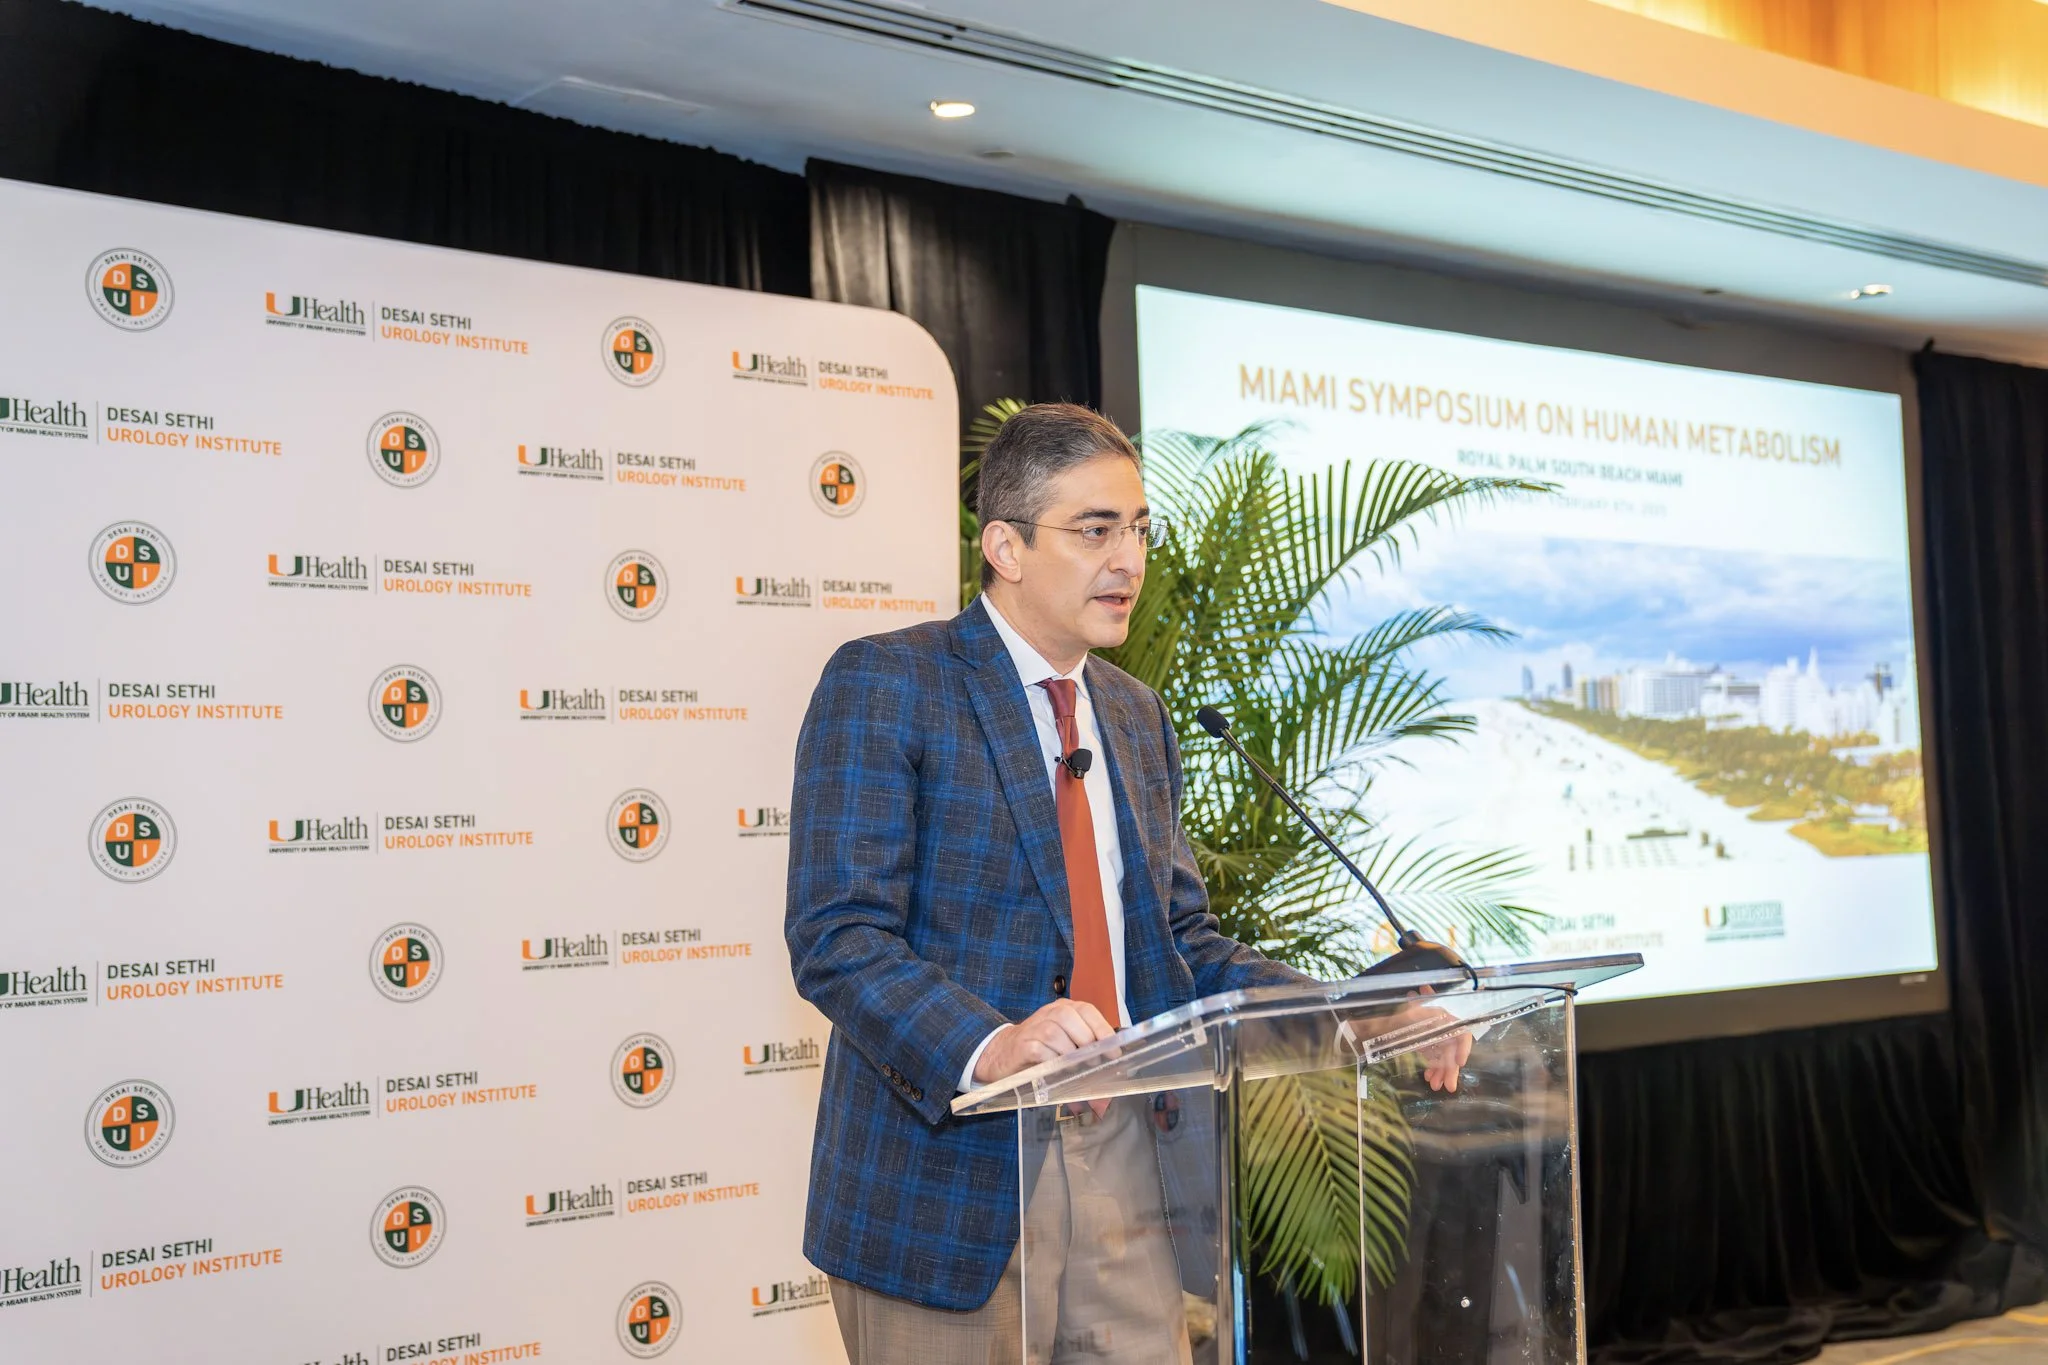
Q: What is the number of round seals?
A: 14